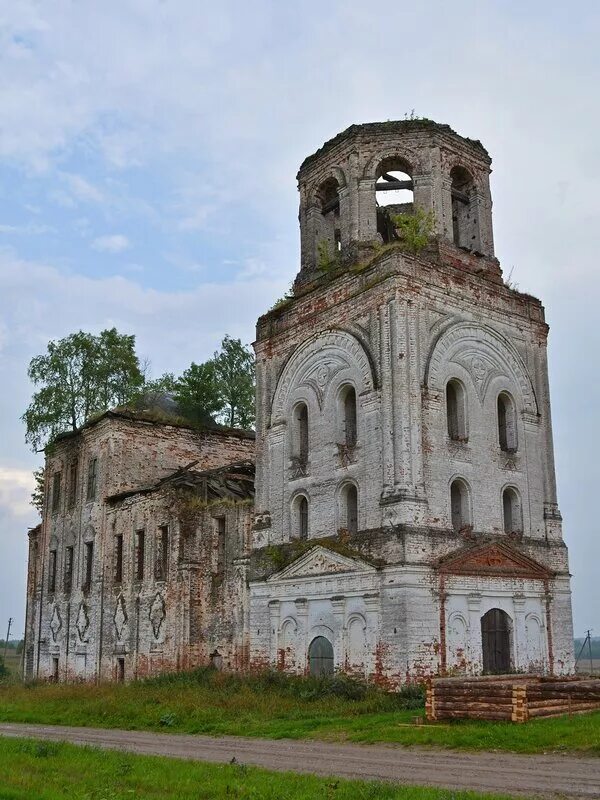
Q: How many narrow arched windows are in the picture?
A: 8